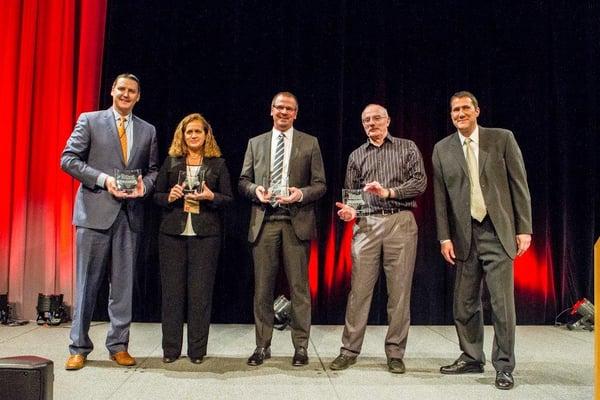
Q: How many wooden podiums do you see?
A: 1